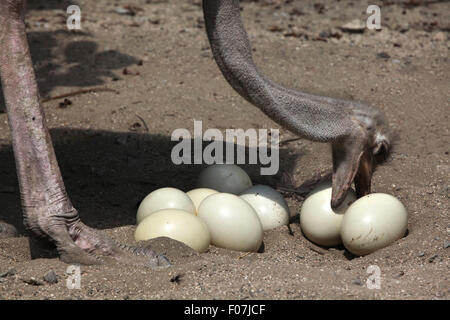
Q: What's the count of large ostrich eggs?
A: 8